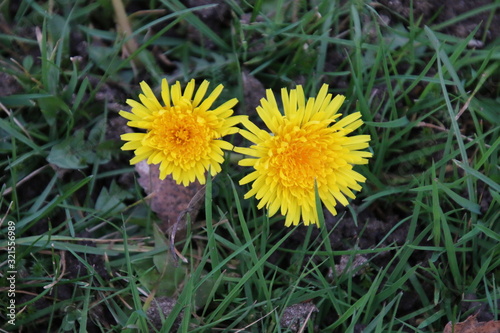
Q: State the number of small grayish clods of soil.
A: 3